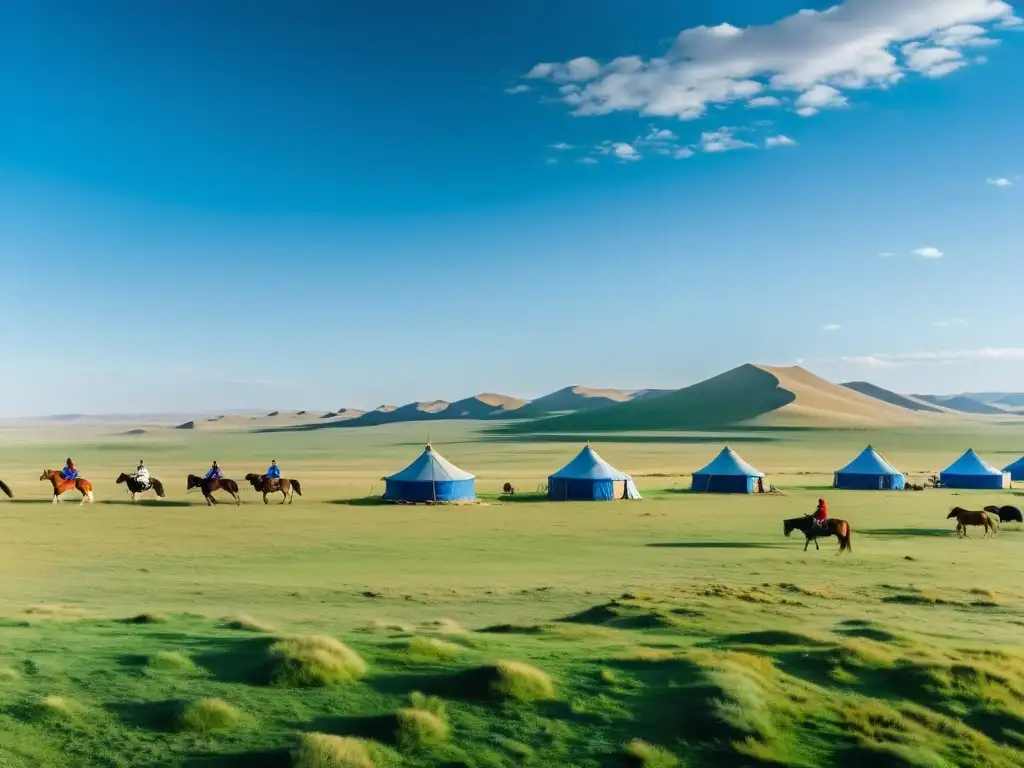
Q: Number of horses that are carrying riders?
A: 5